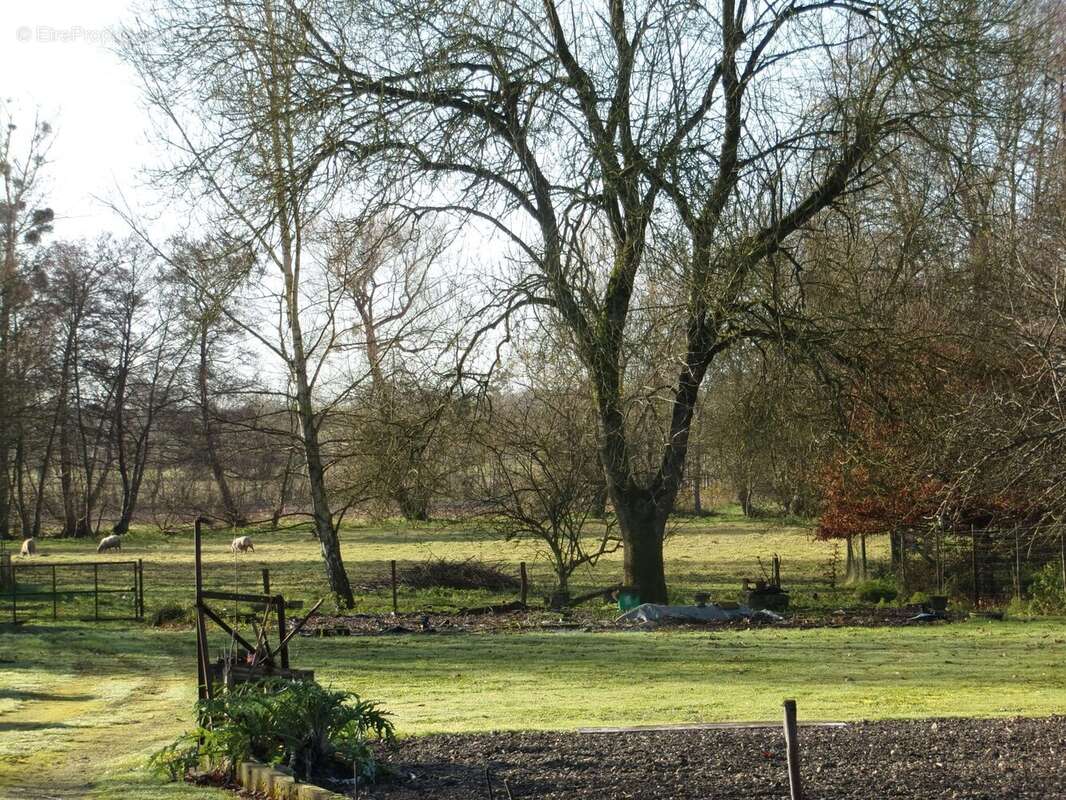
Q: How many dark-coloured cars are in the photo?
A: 0